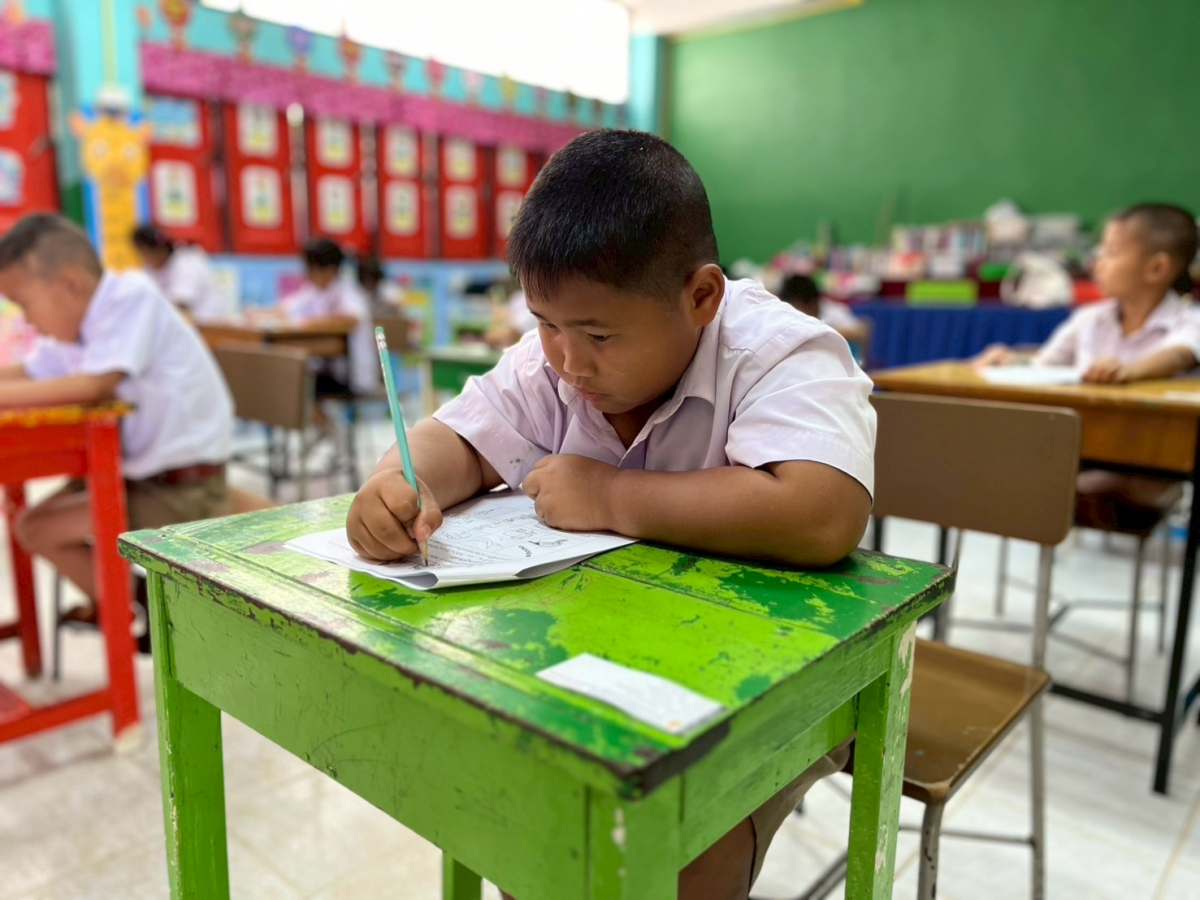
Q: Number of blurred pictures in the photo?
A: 14